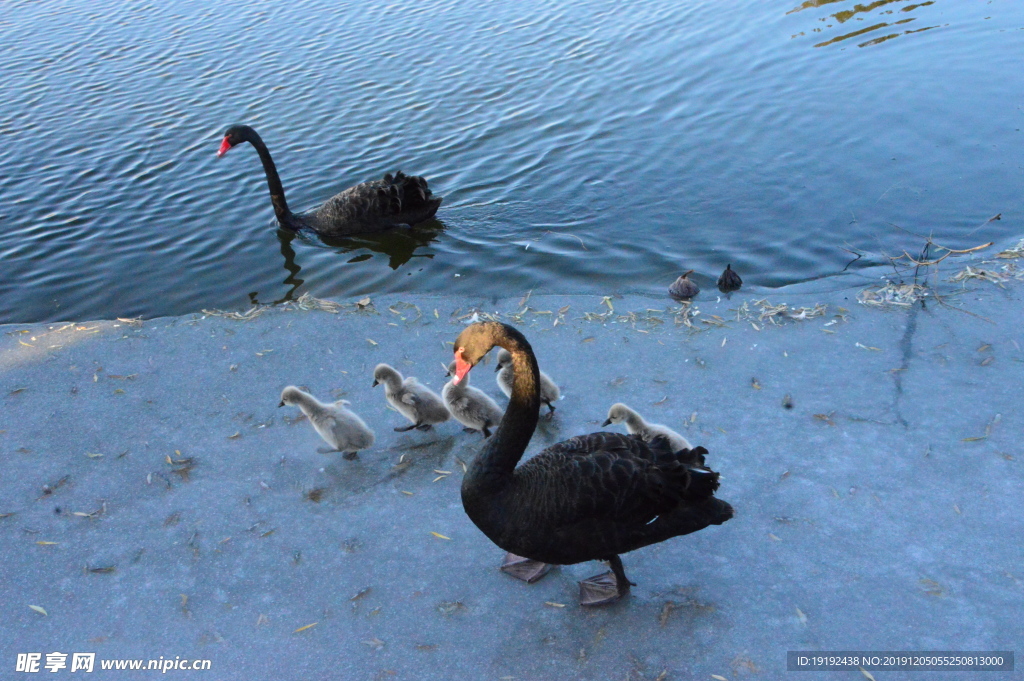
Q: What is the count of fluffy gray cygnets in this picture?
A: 5